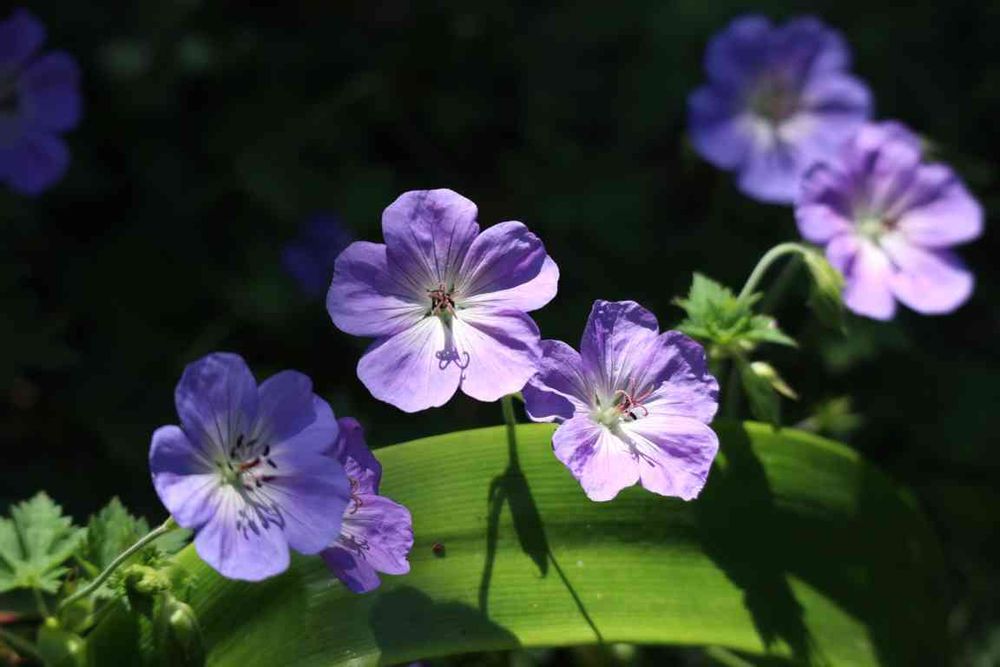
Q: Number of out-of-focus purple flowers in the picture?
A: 4